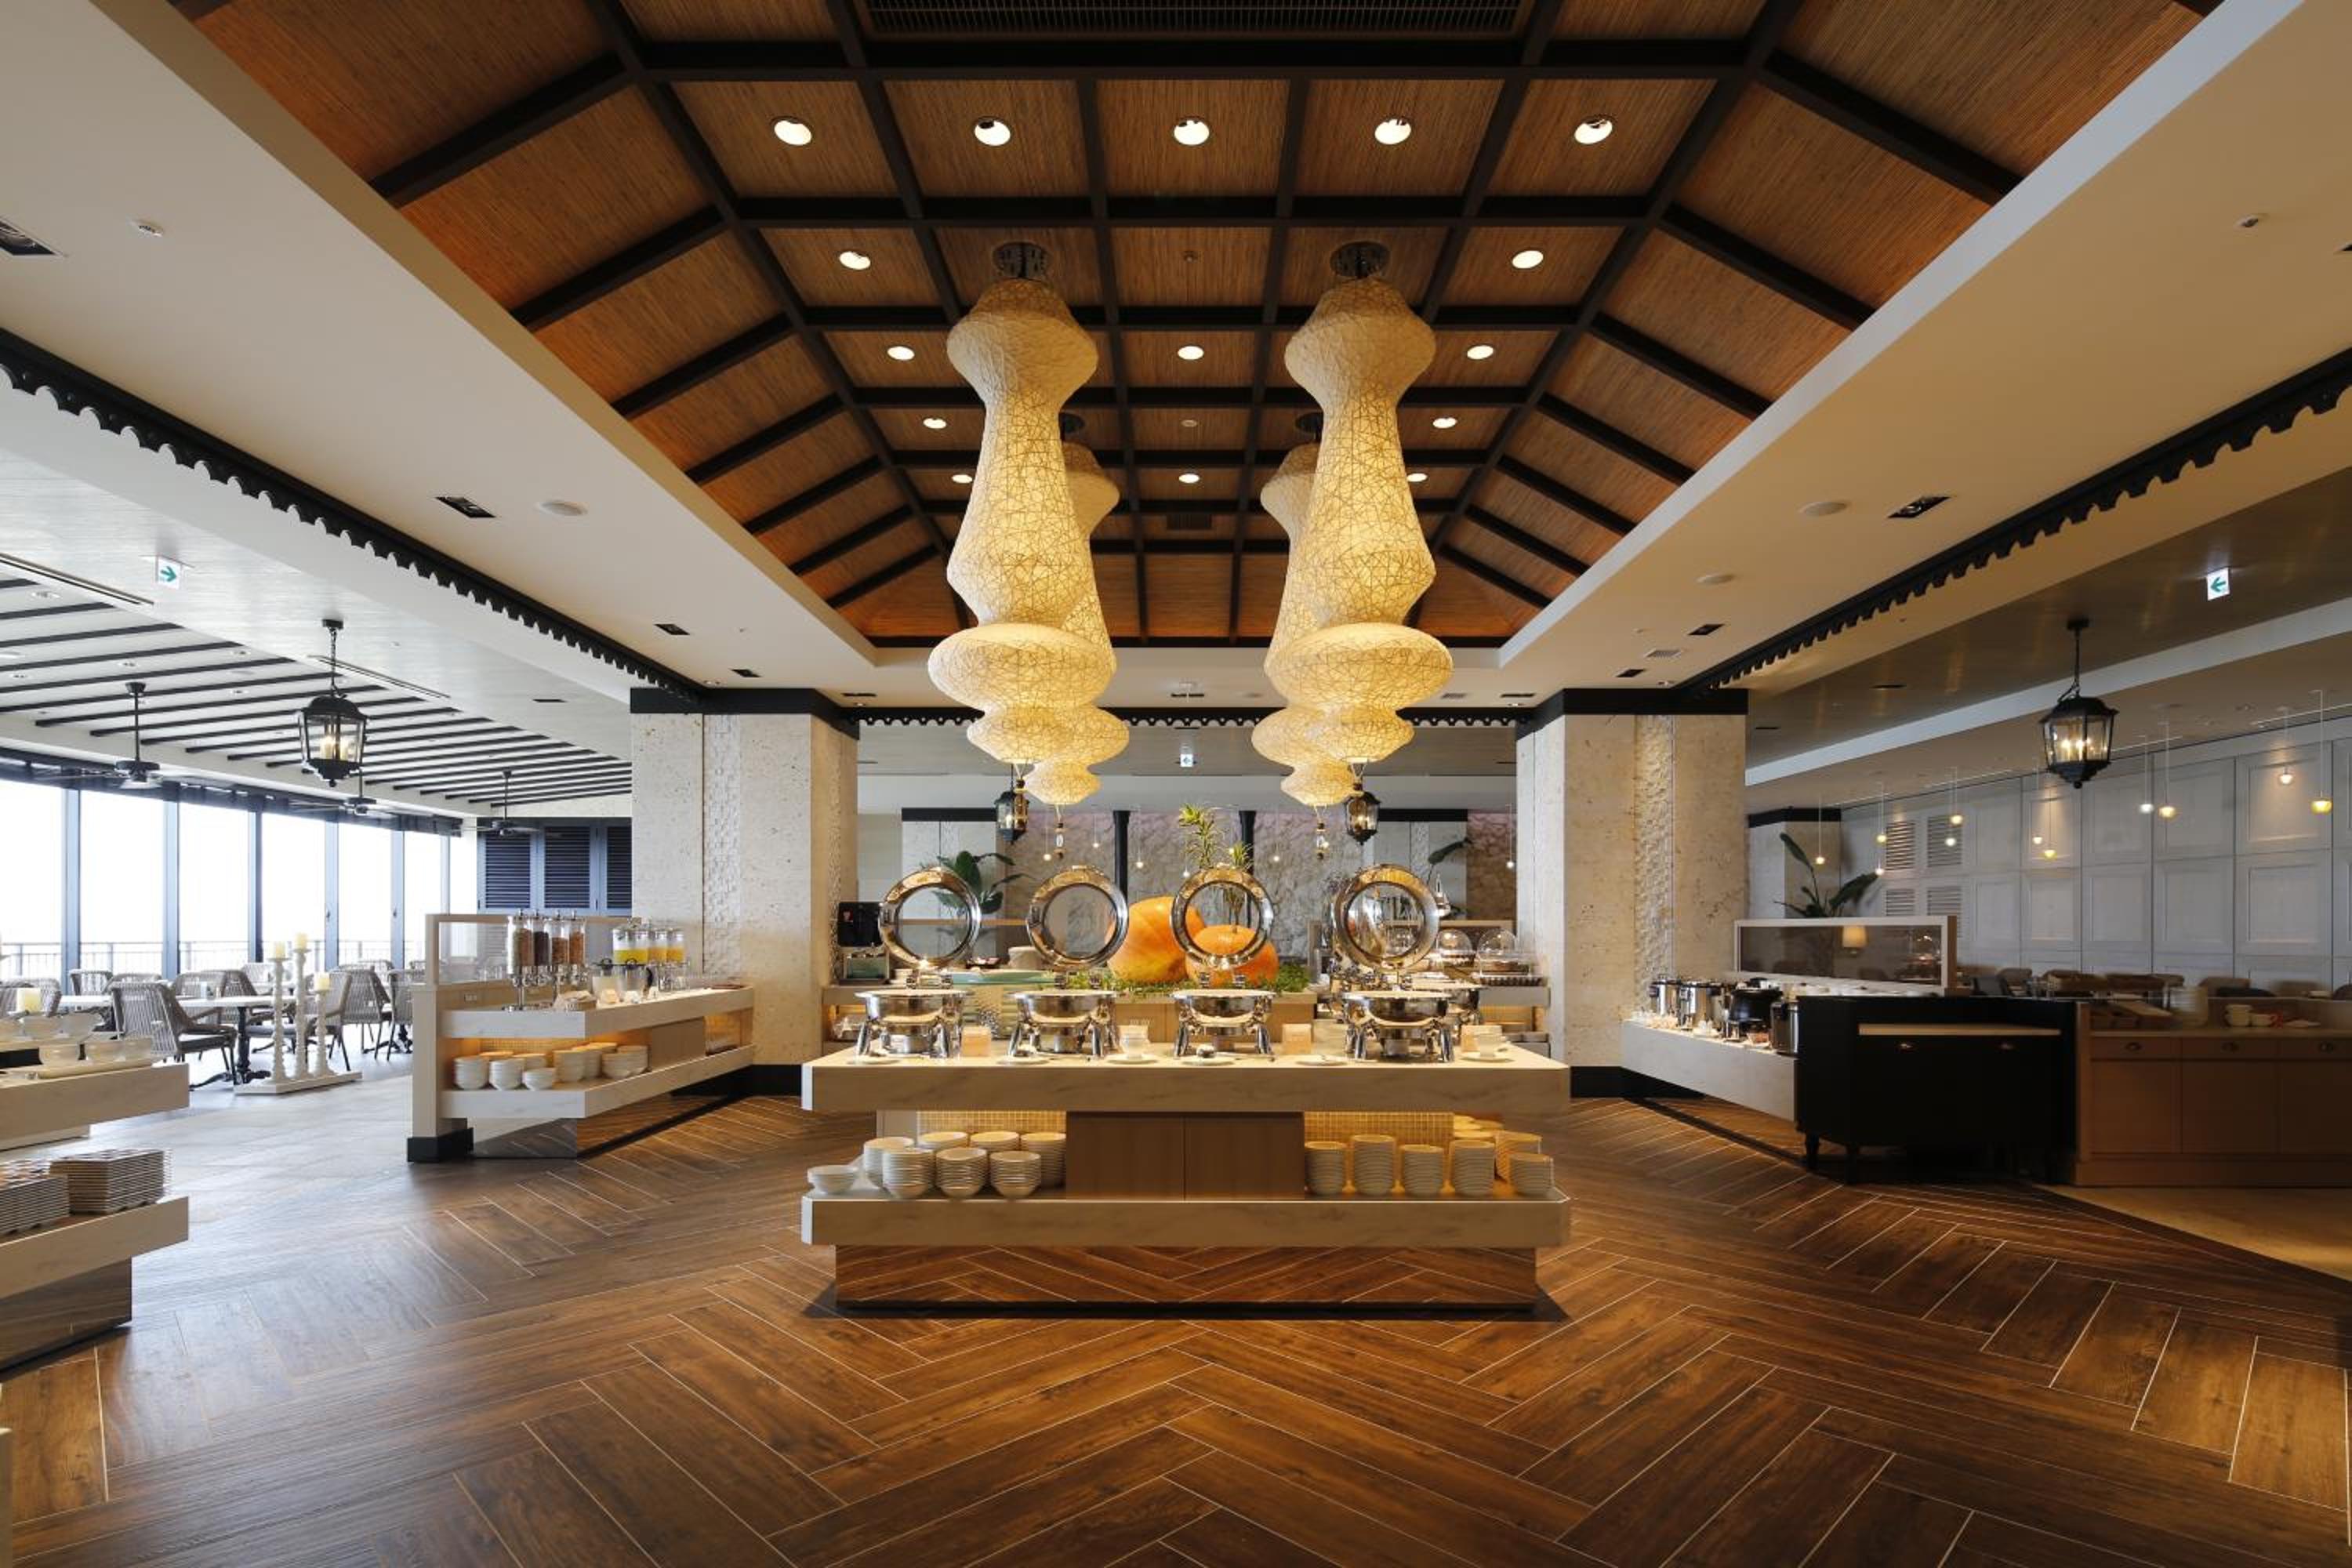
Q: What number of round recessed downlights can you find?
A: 15